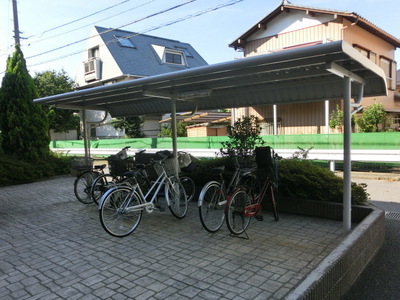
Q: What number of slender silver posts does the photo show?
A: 3